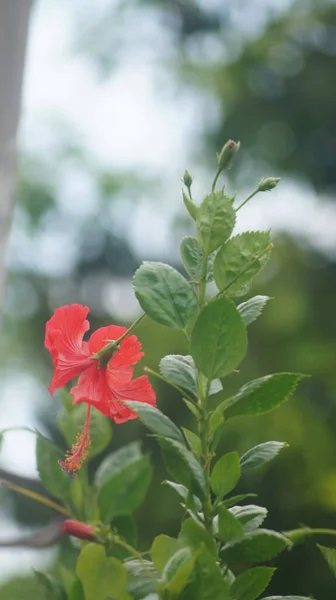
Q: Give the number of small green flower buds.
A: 3